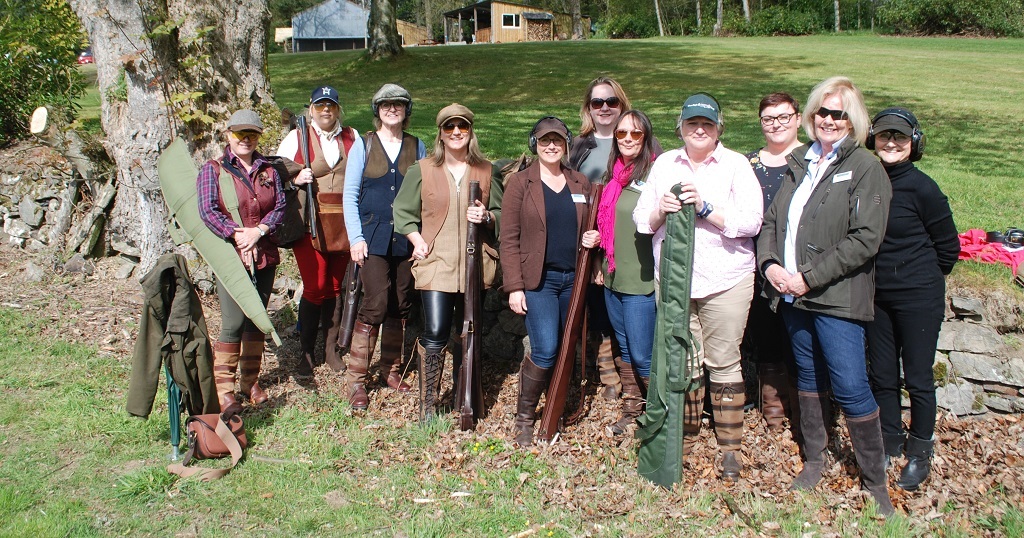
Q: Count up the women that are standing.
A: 11